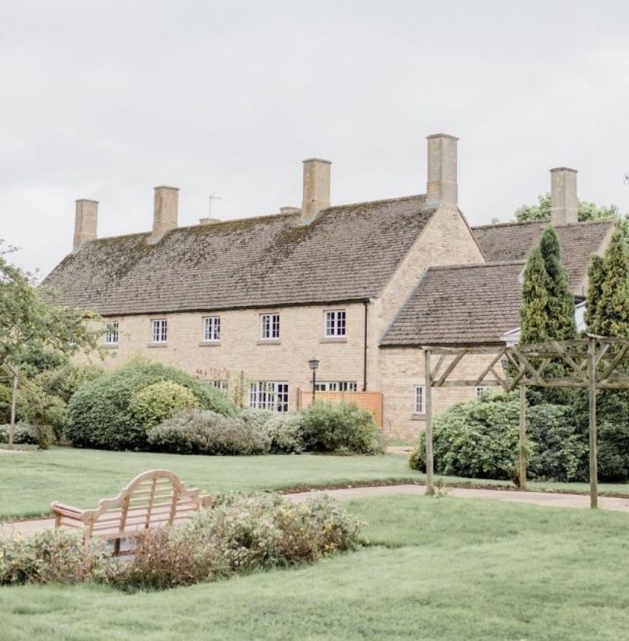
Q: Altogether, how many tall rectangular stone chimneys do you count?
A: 5